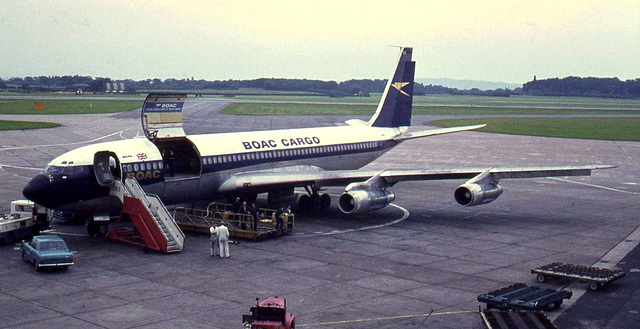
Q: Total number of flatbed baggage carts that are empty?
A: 3